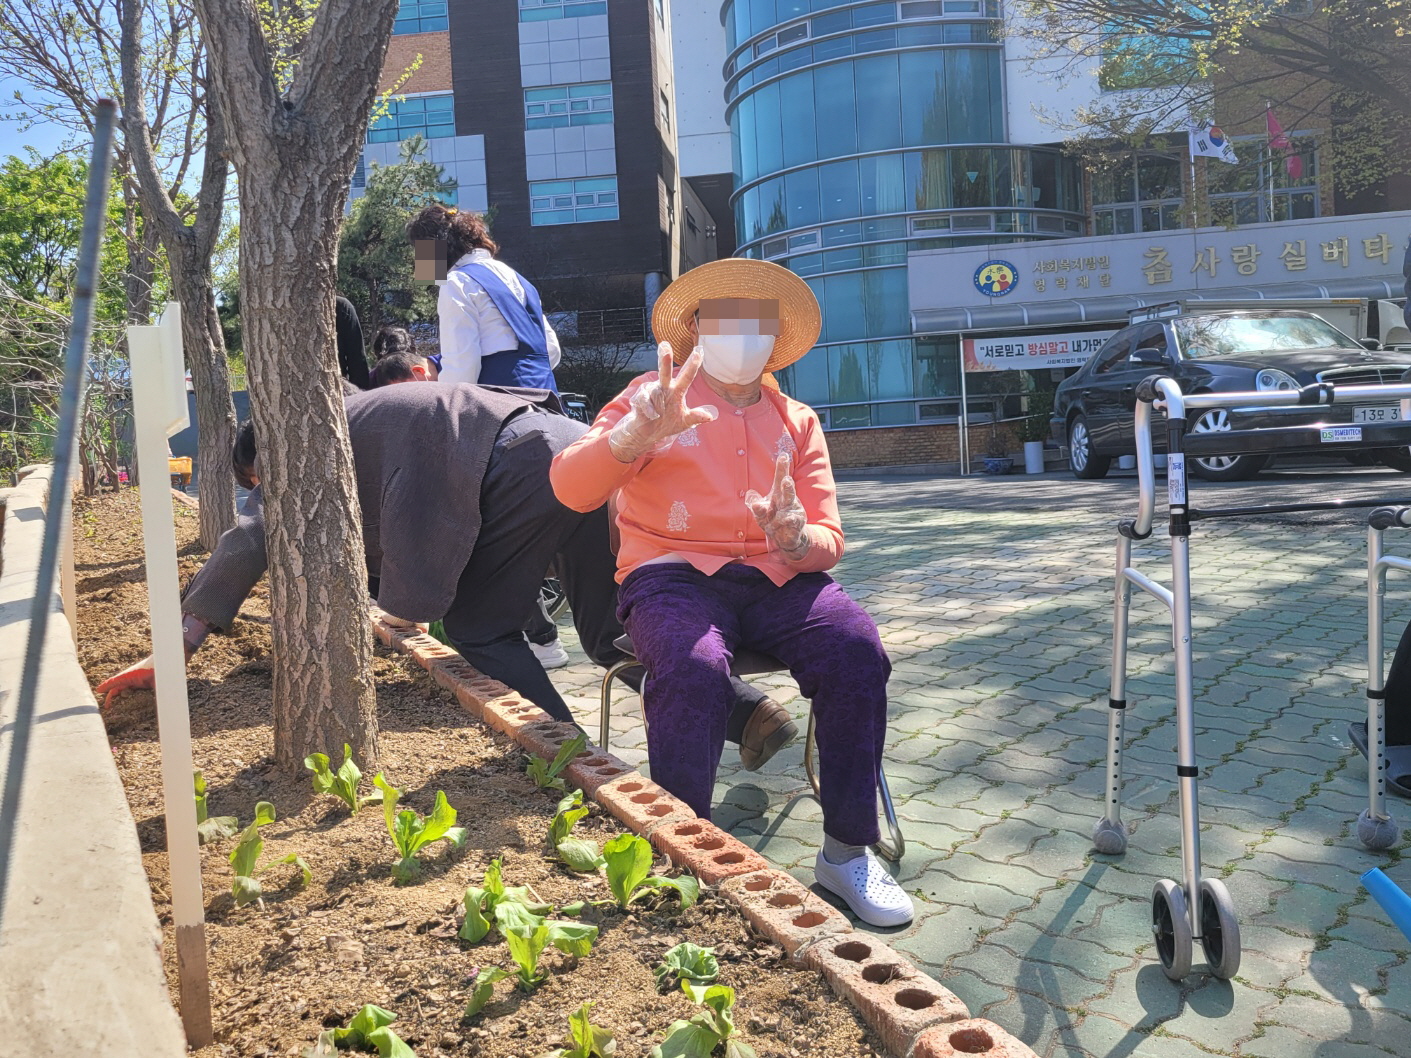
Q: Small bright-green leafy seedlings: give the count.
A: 13